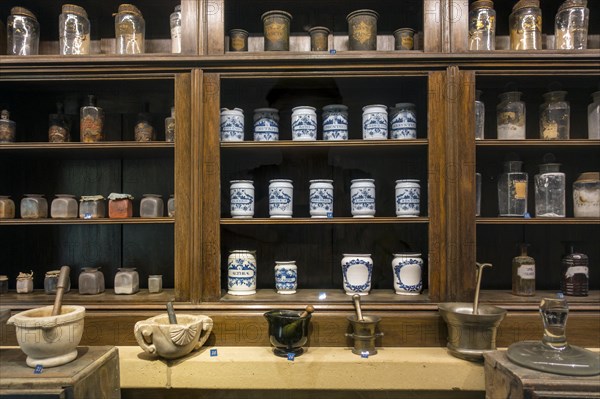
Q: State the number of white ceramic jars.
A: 15